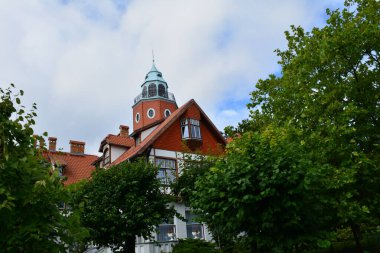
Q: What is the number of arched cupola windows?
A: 3